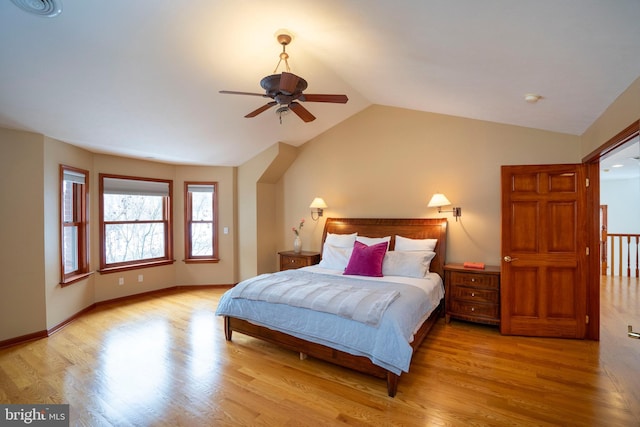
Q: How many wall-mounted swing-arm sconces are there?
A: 2